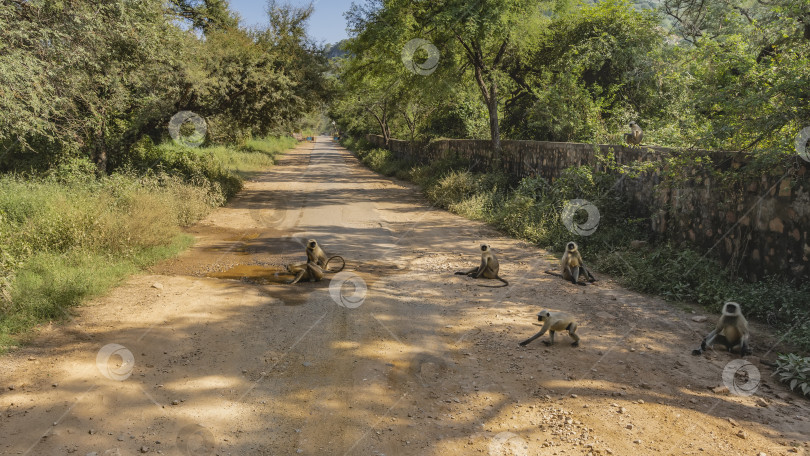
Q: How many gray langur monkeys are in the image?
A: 7